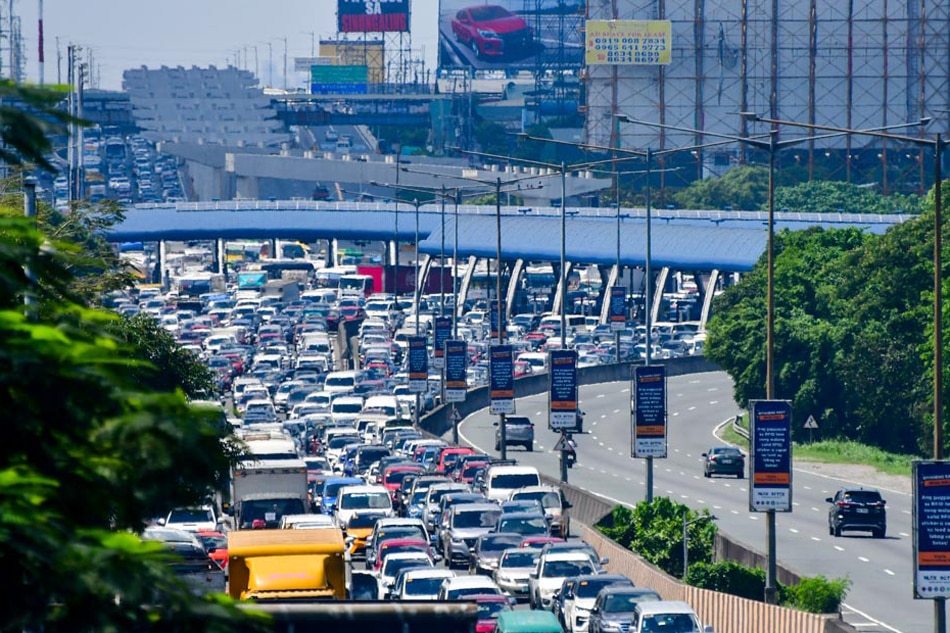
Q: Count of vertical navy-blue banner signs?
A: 10